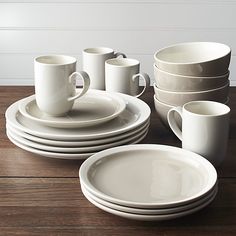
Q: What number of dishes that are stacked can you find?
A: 12